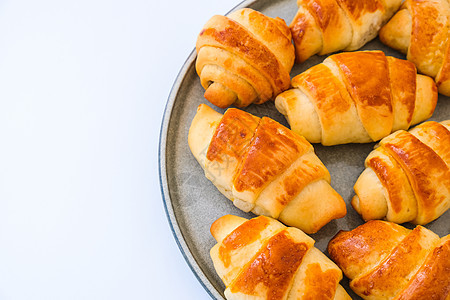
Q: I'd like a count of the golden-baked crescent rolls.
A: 8